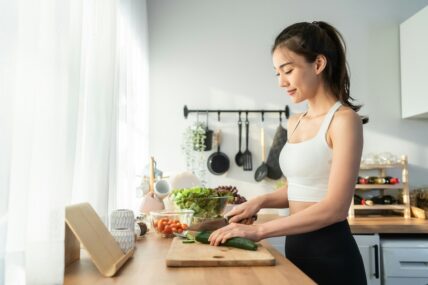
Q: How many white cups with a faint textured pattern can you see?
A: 2